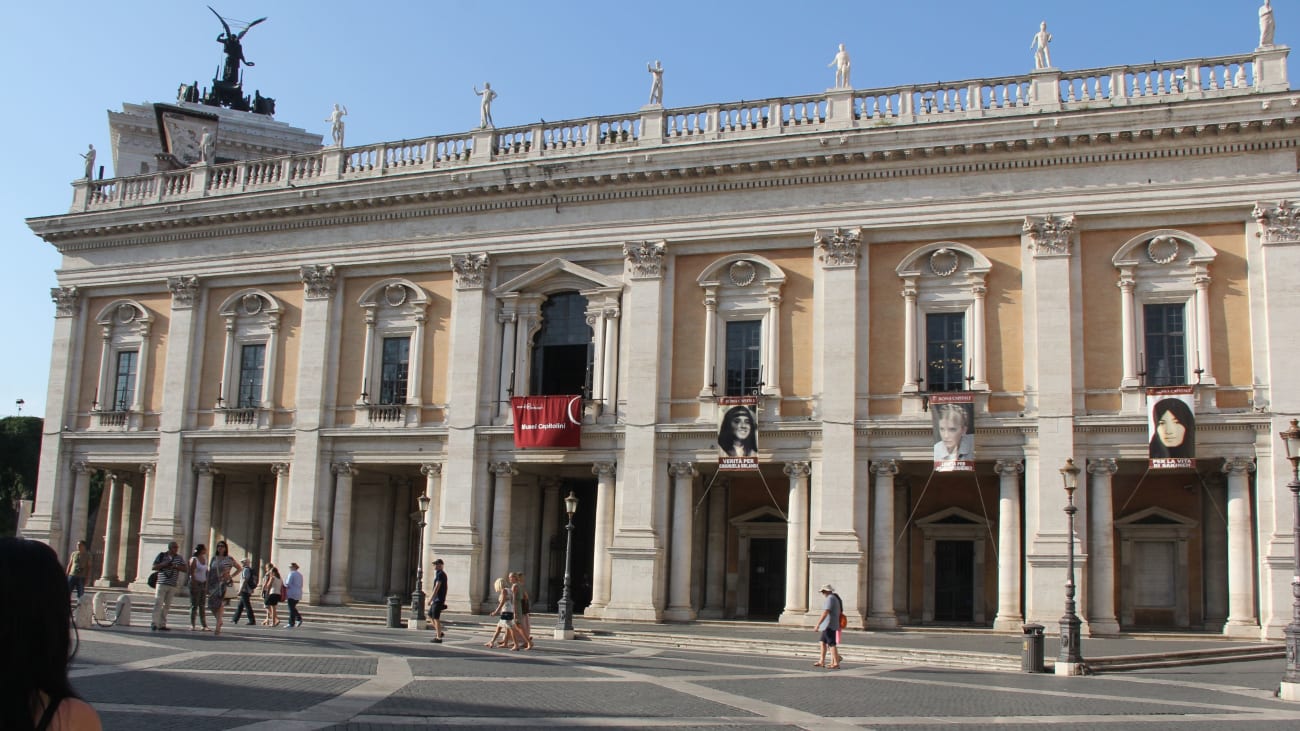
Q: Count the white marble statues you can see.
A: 8